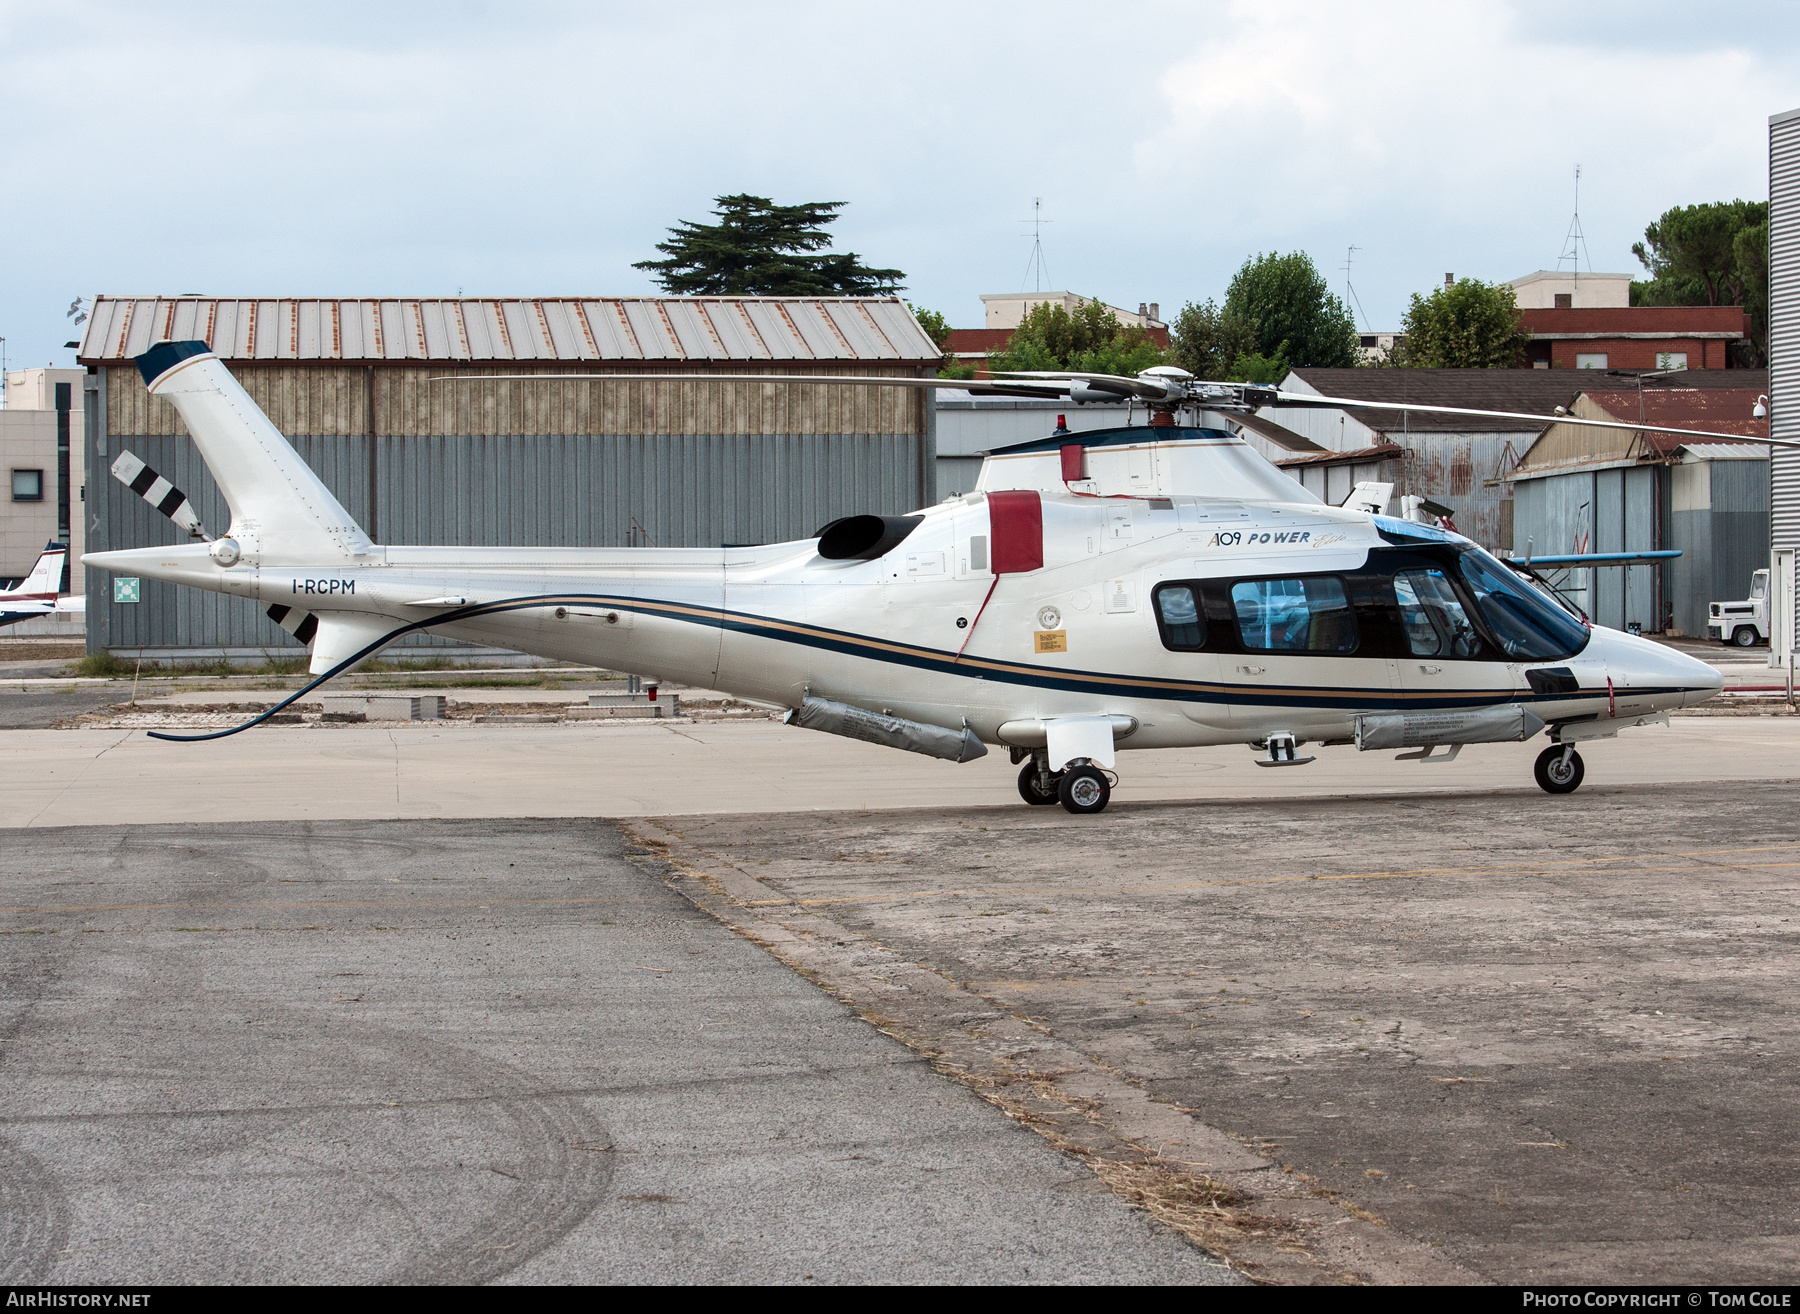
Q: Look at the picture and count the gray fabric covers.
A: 2